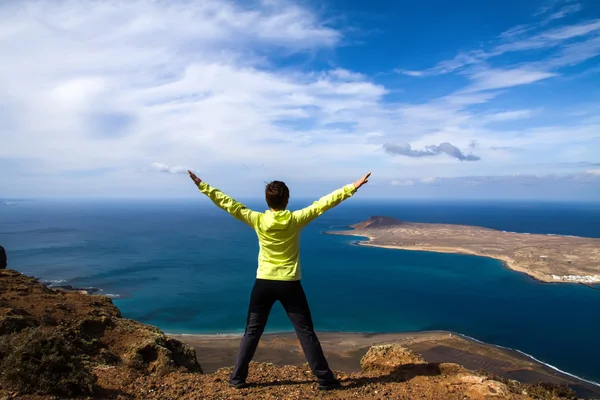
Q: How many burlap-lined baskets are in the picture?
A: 0